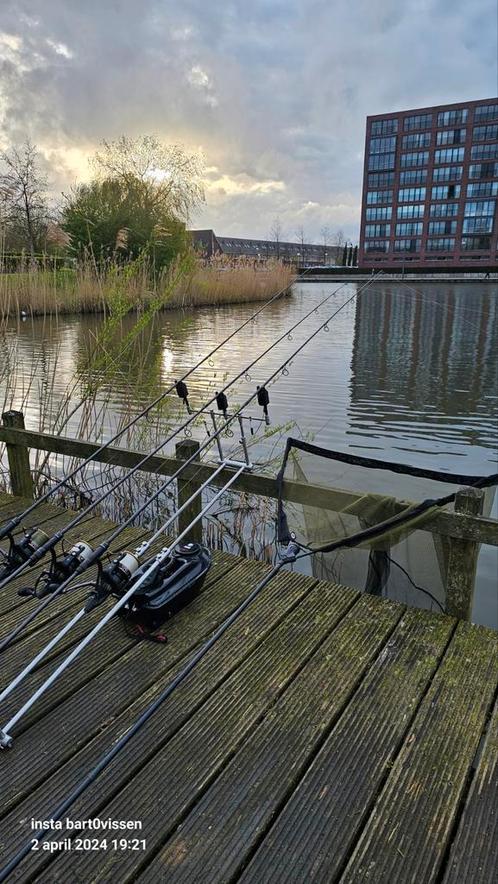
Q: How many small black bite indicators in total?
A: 3